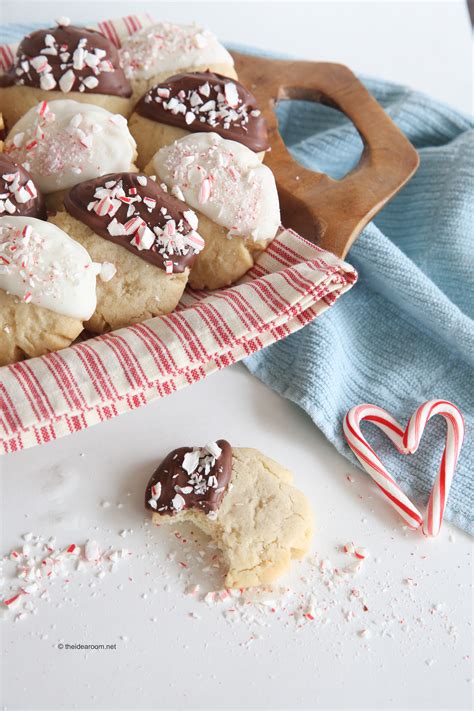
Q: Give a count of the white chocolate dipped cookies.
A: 4